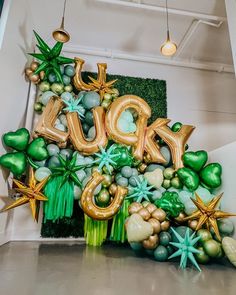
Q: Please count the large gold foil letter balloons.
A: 5